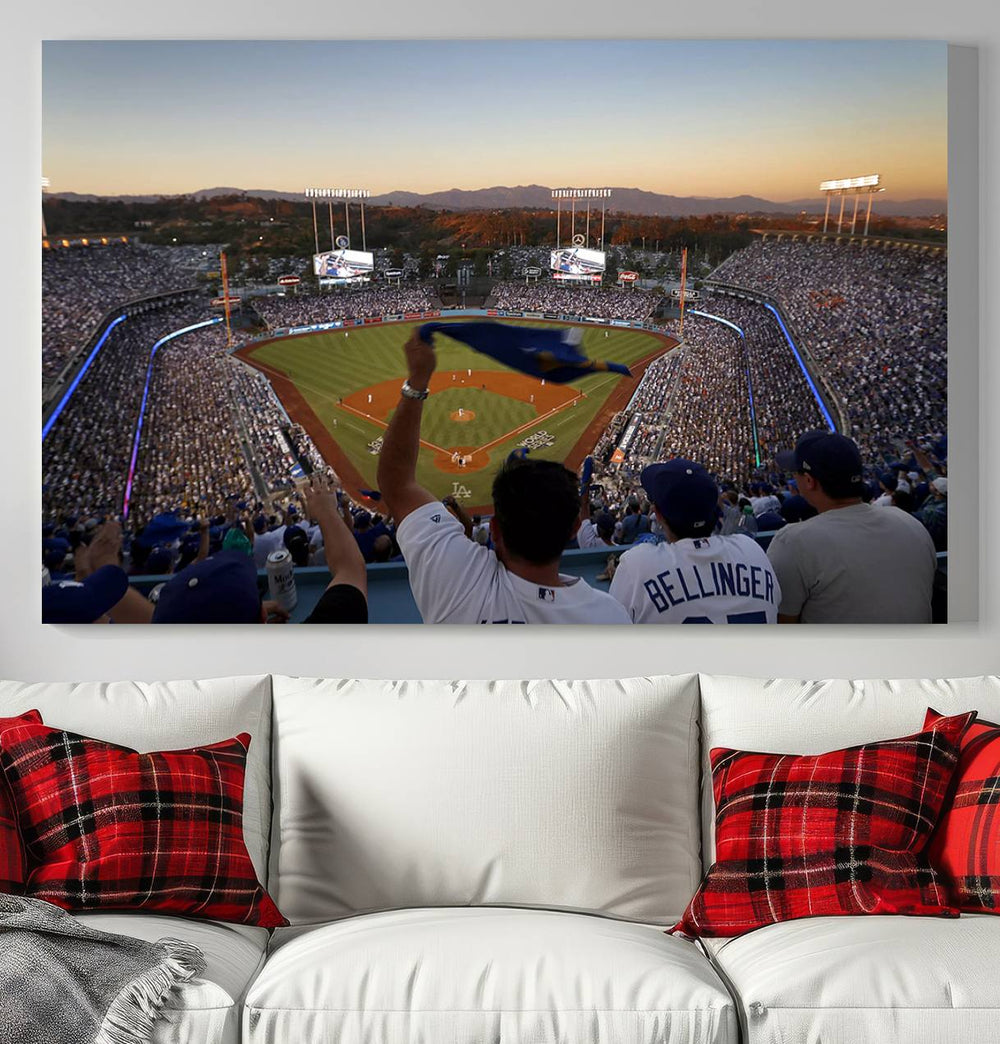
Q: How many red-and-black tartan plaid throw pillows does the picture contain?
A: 4